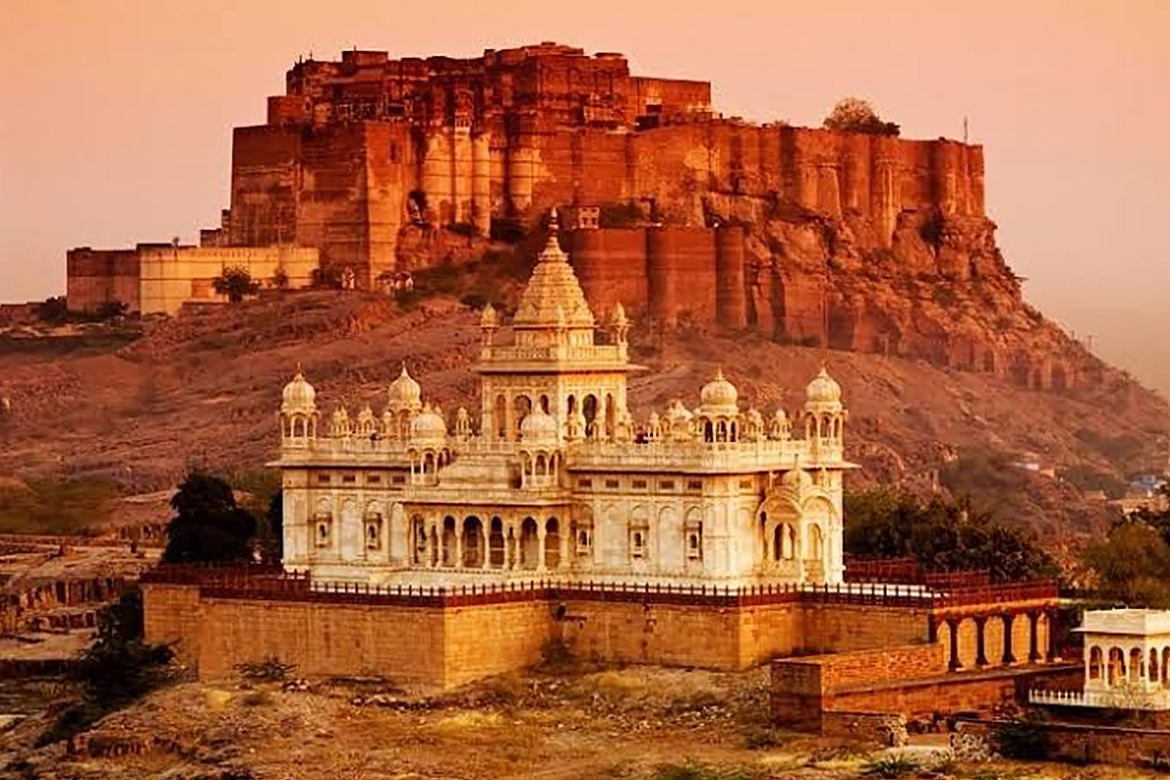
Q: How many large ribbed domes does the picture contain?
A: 6